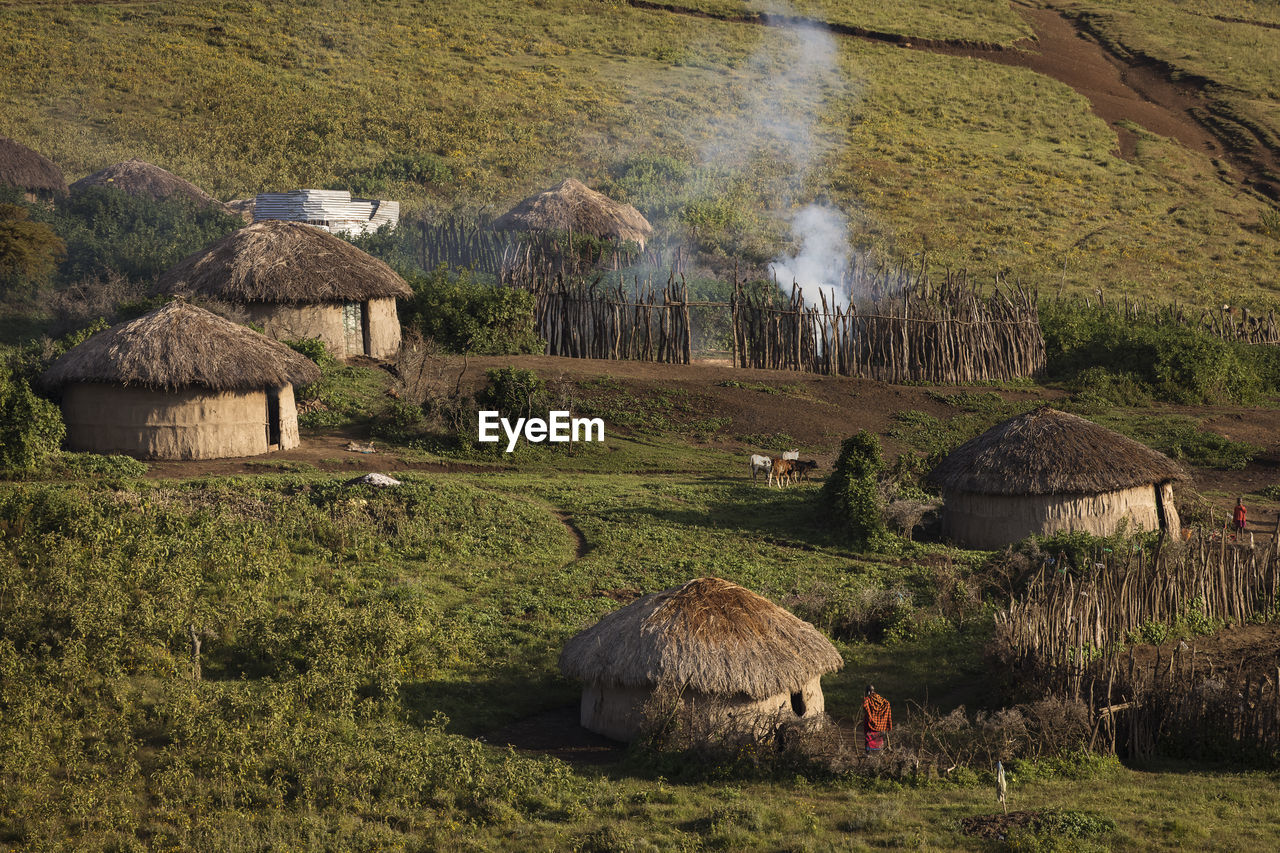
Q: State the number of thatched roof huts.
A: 7